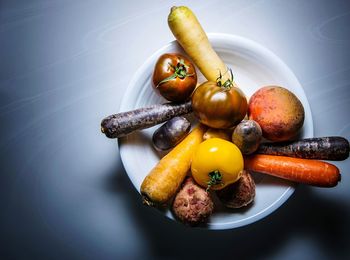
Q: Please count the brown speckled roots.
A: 2